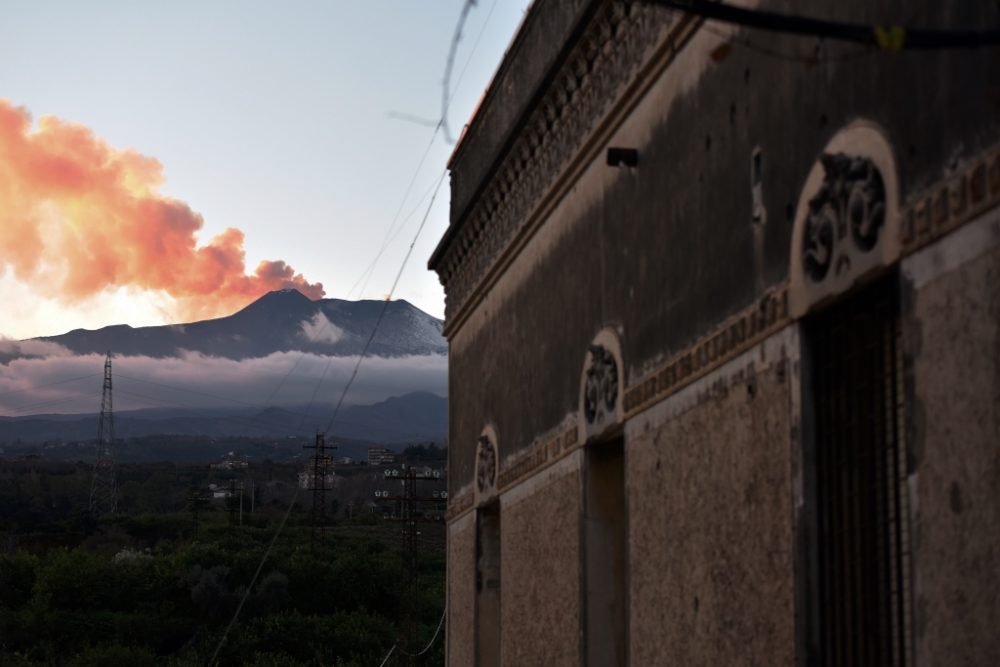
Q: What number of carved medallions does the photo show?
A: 3